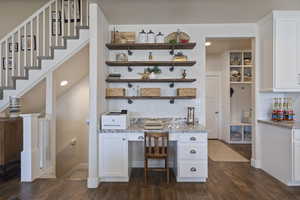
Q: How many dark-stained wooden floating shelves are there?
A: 4